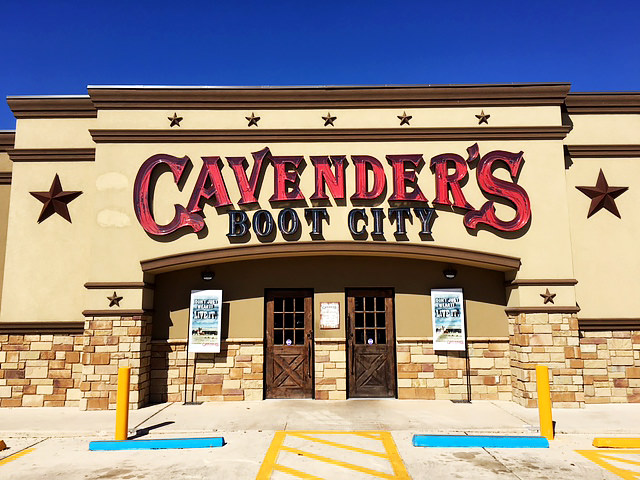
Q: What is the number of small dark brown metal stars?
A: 7